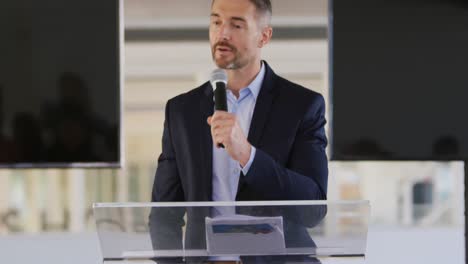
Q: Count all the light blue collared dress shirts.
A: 1